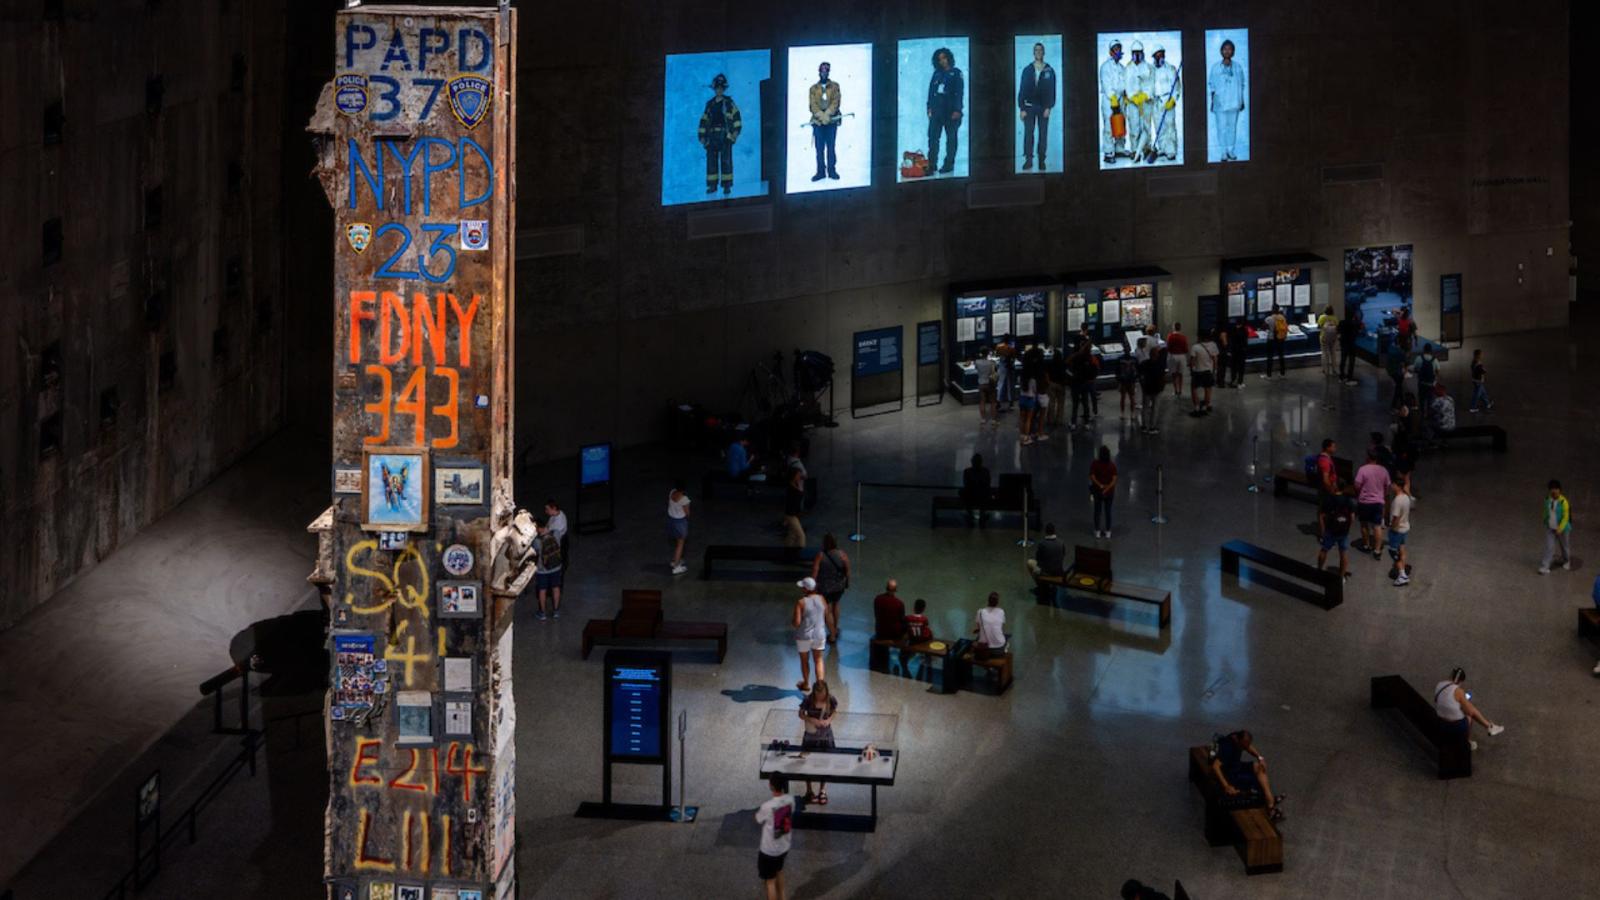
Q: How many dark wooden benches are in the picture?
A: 12